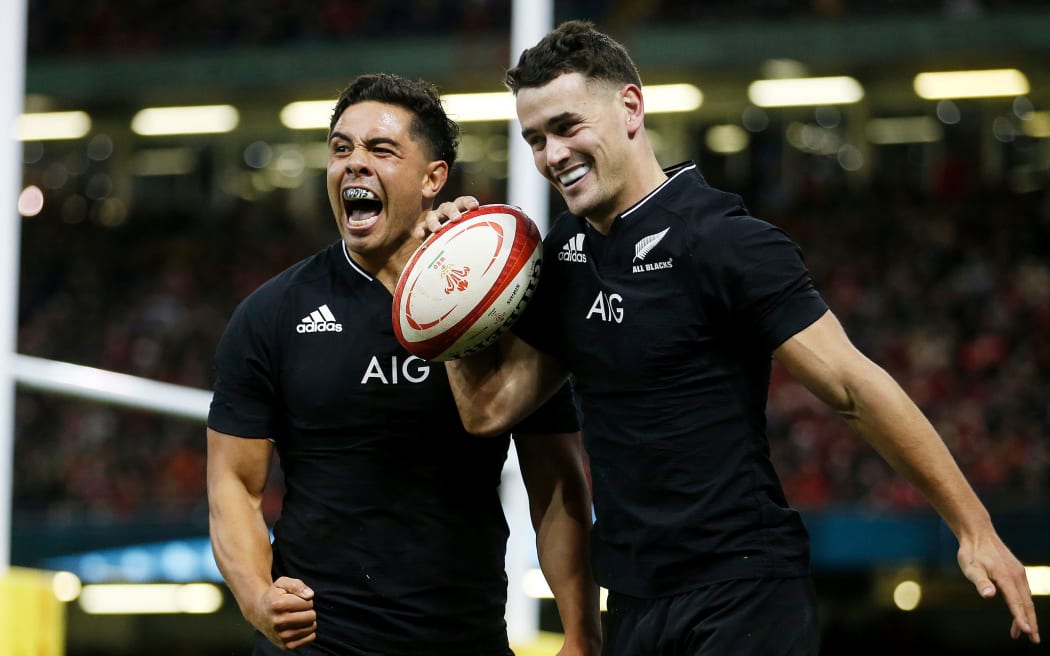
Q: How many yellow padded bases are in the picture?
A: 2